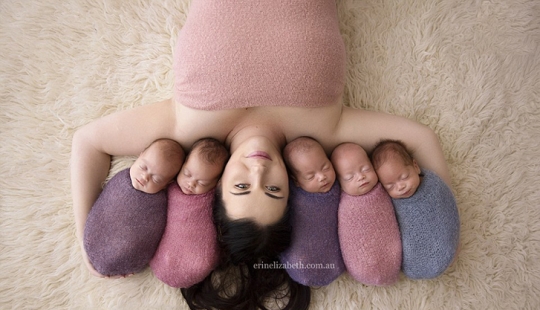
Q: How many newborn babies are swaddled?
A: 5